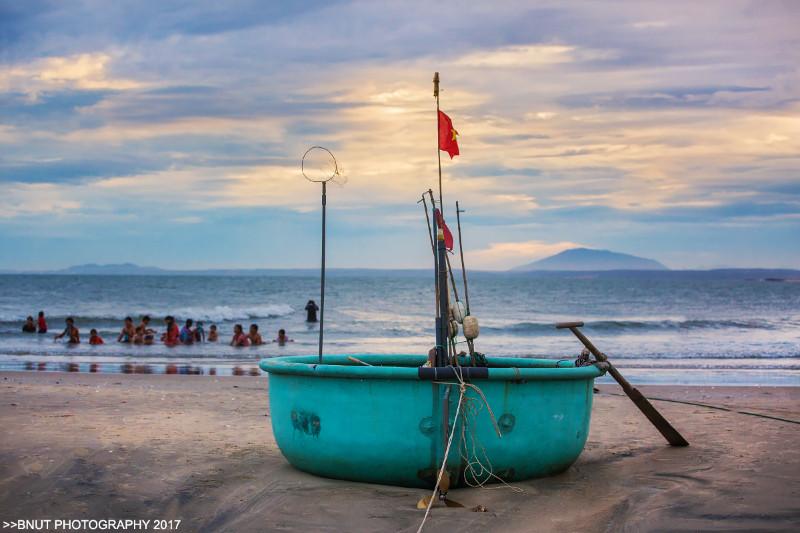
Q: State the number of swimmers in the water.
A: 15